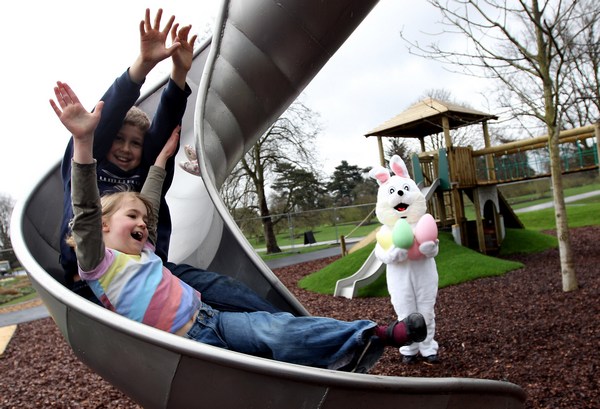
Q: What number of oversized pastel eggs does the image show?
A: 4